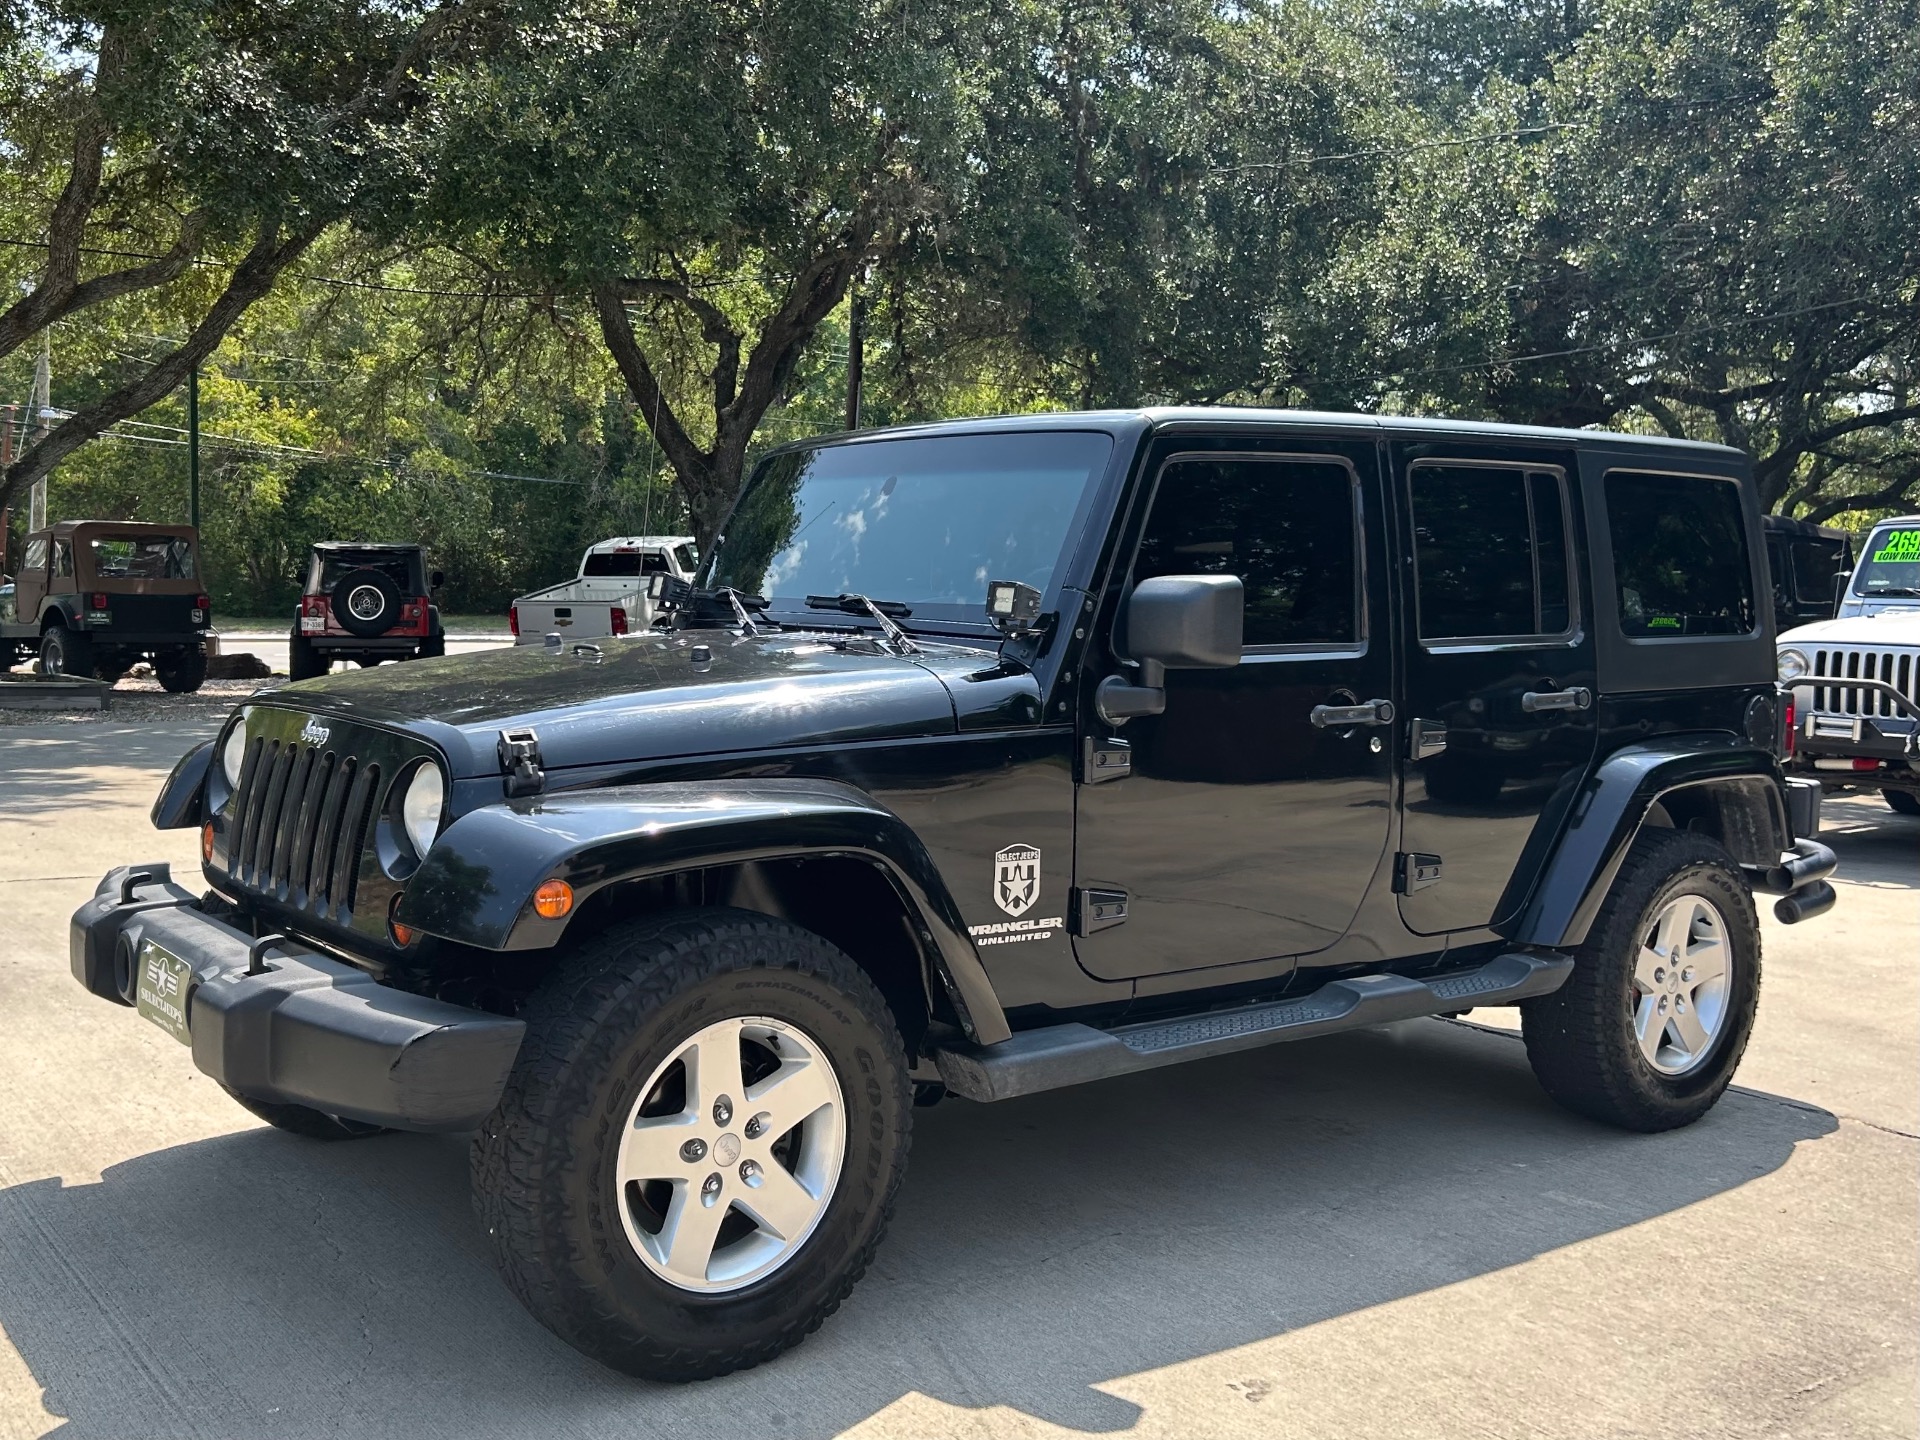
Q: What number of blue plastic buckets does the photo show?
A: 0